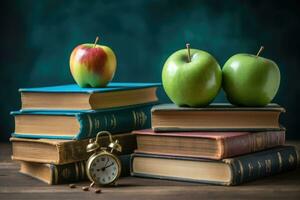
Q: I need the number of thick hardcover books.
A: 7